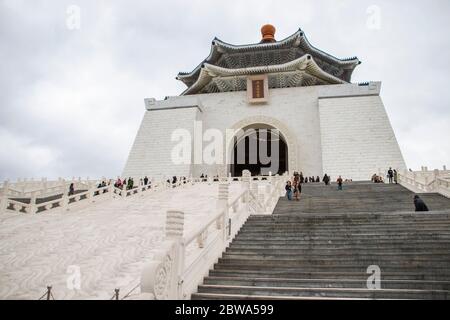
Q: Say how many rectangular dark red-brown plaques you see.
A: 1